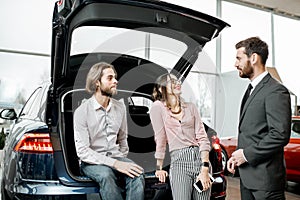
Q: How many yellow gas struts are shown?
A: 0